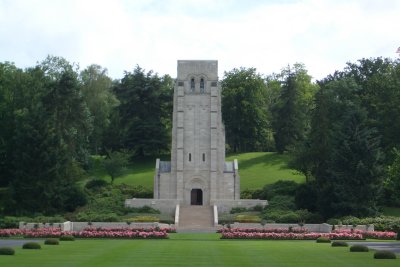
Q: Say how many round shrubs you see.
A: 8